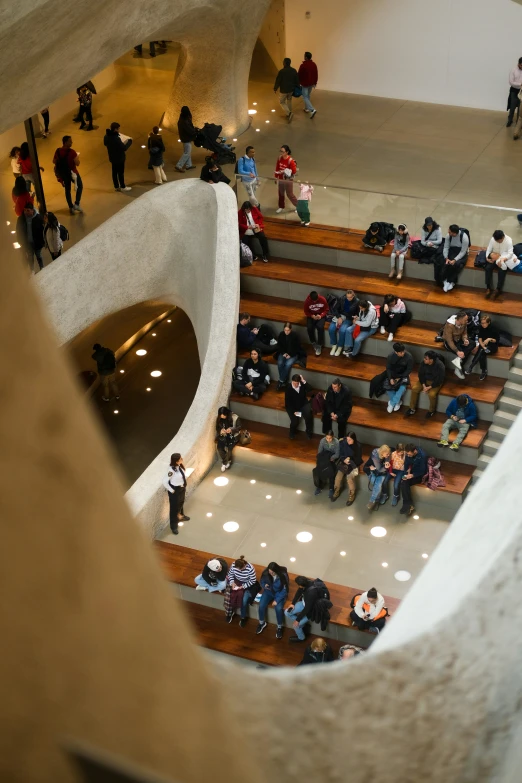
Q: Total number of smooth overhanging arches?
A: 2